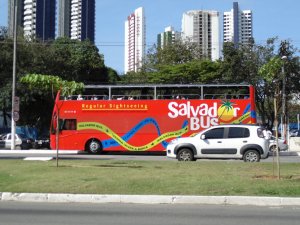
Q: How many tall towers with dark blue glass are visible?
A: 2